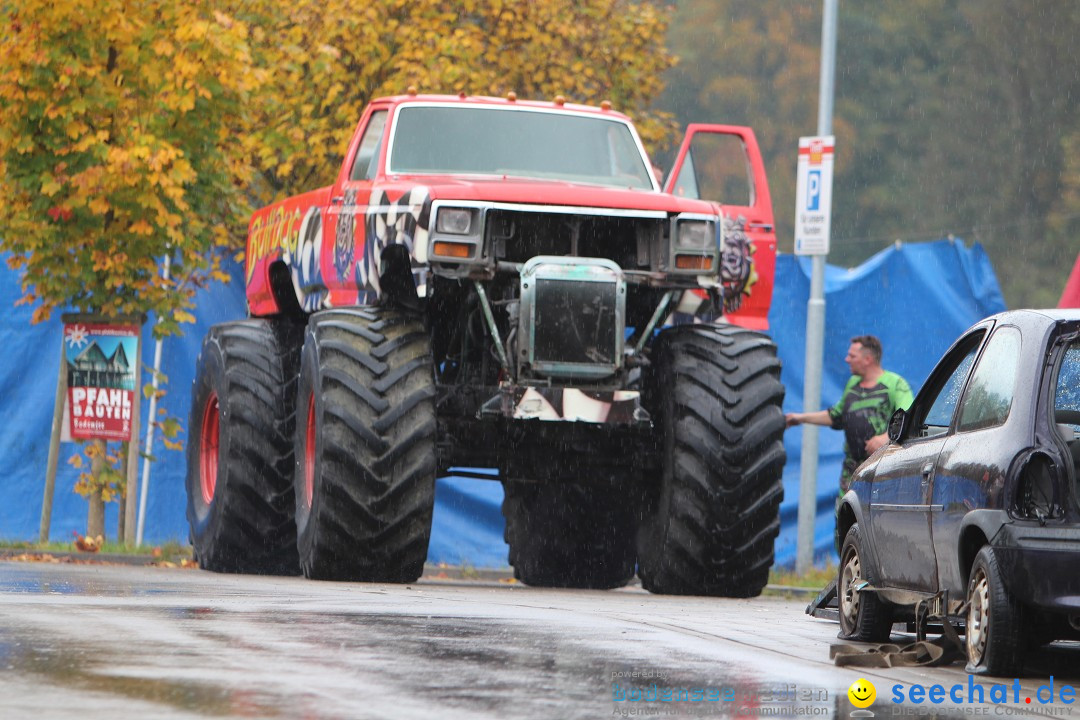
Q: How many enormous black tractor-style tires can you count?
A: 4